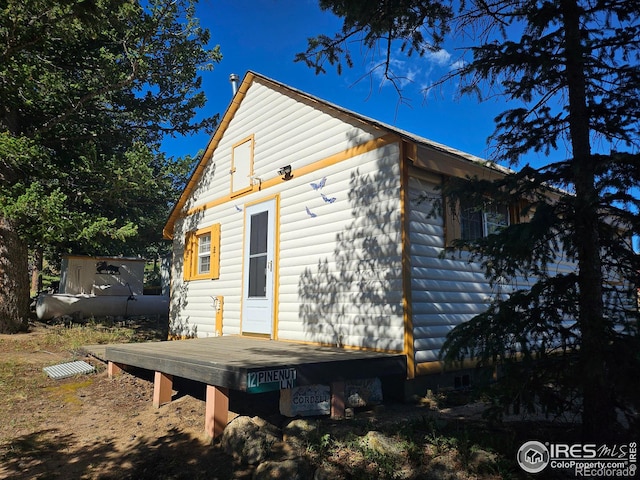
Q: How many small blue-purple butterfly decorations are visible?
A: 4